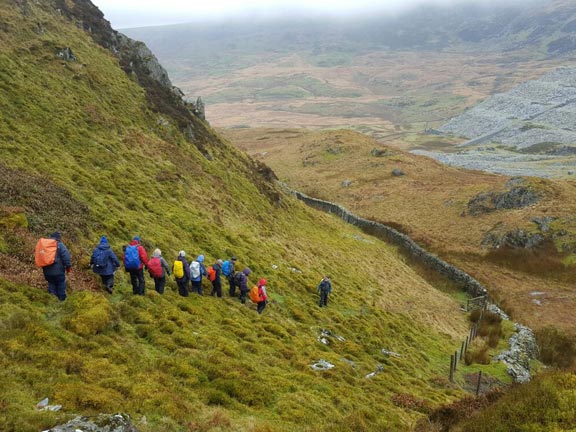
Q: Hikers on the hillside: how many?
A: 11